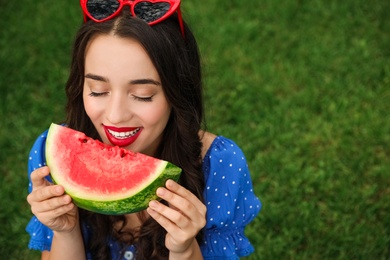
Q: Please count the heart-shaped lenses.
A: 2